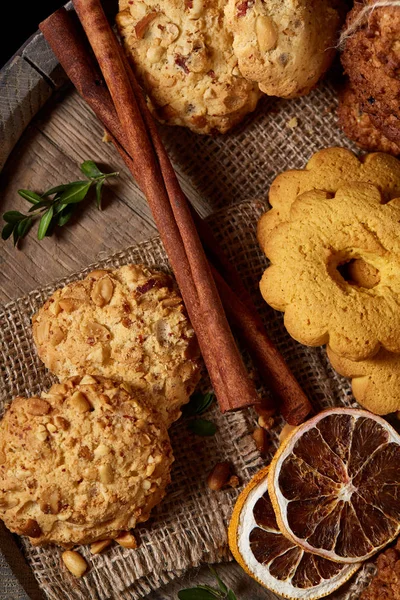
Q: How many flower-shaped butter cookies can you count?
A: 3